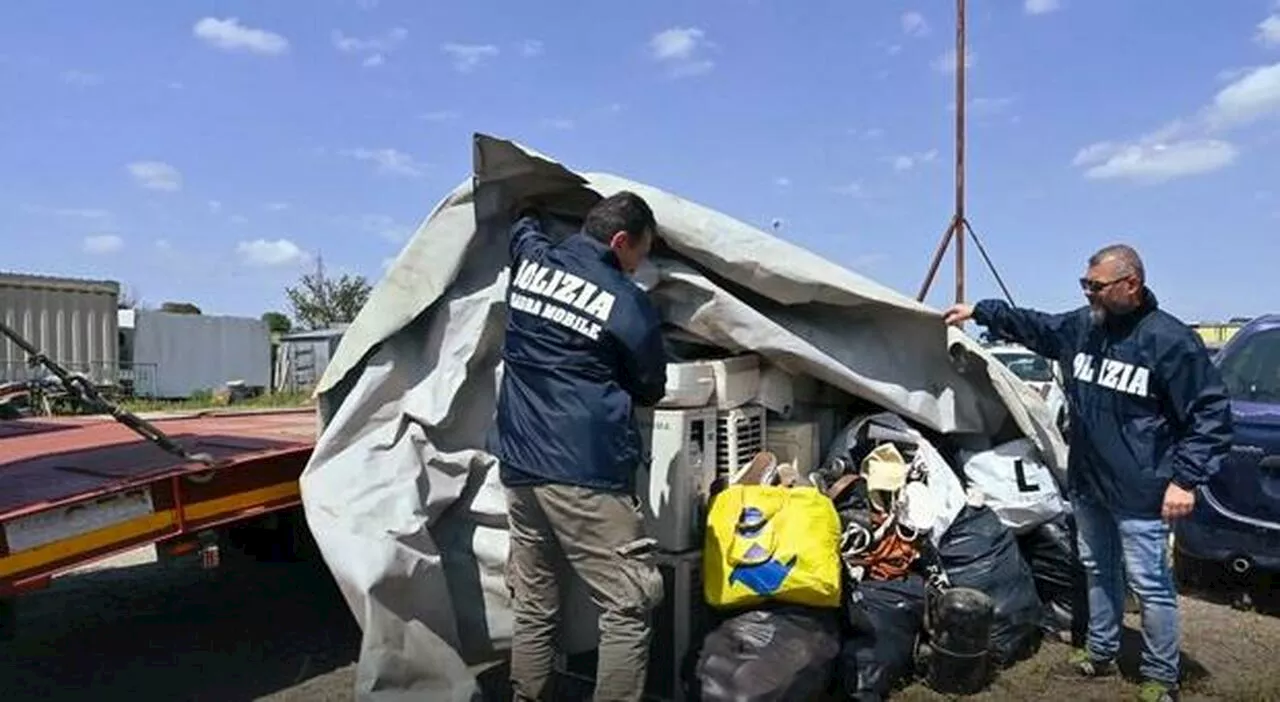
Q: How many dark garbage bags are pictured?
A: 4